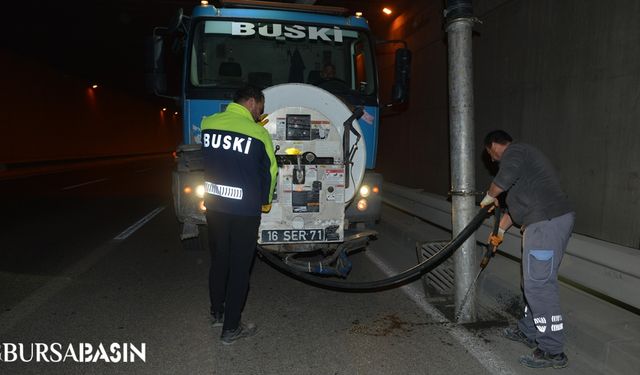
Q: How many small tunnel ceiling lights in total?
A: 4